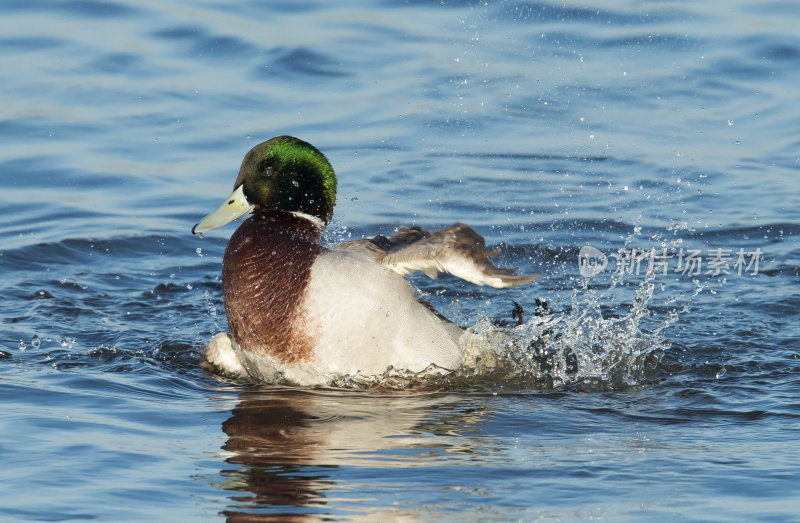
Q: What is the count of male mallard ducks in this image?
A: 1